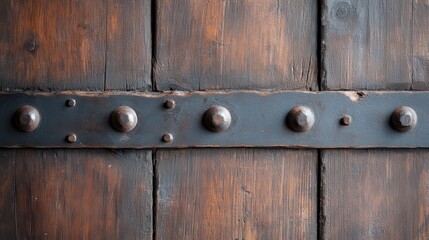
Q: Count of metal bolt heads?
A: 10